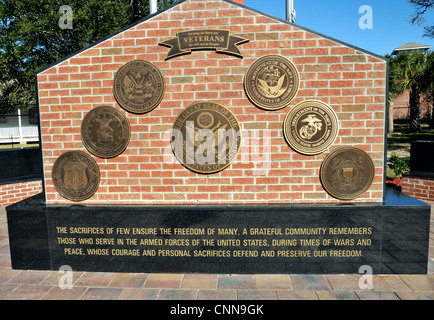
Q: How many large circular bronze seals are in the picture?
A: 7